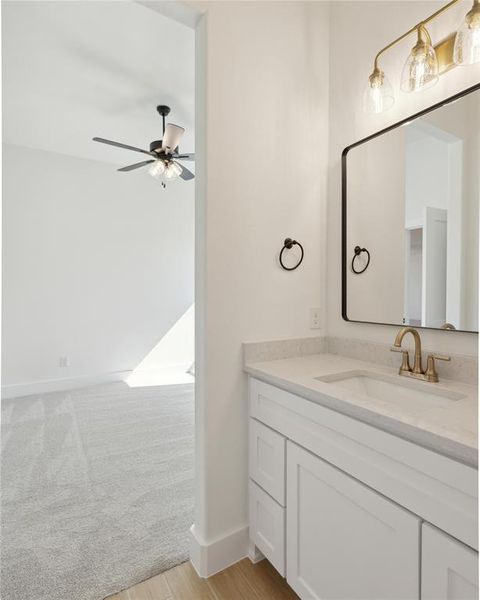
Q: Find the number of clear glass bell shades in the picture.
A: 3